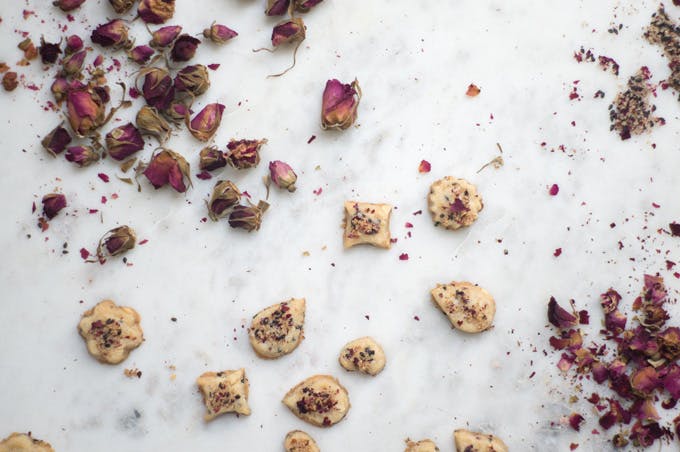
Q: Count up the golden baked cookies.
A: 12